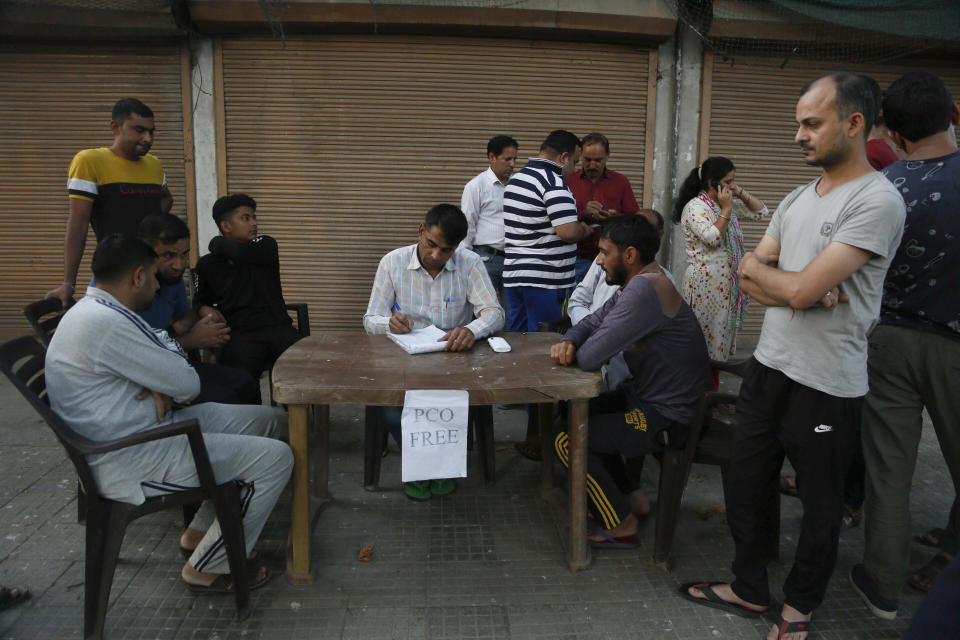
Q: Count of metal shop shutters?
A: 3